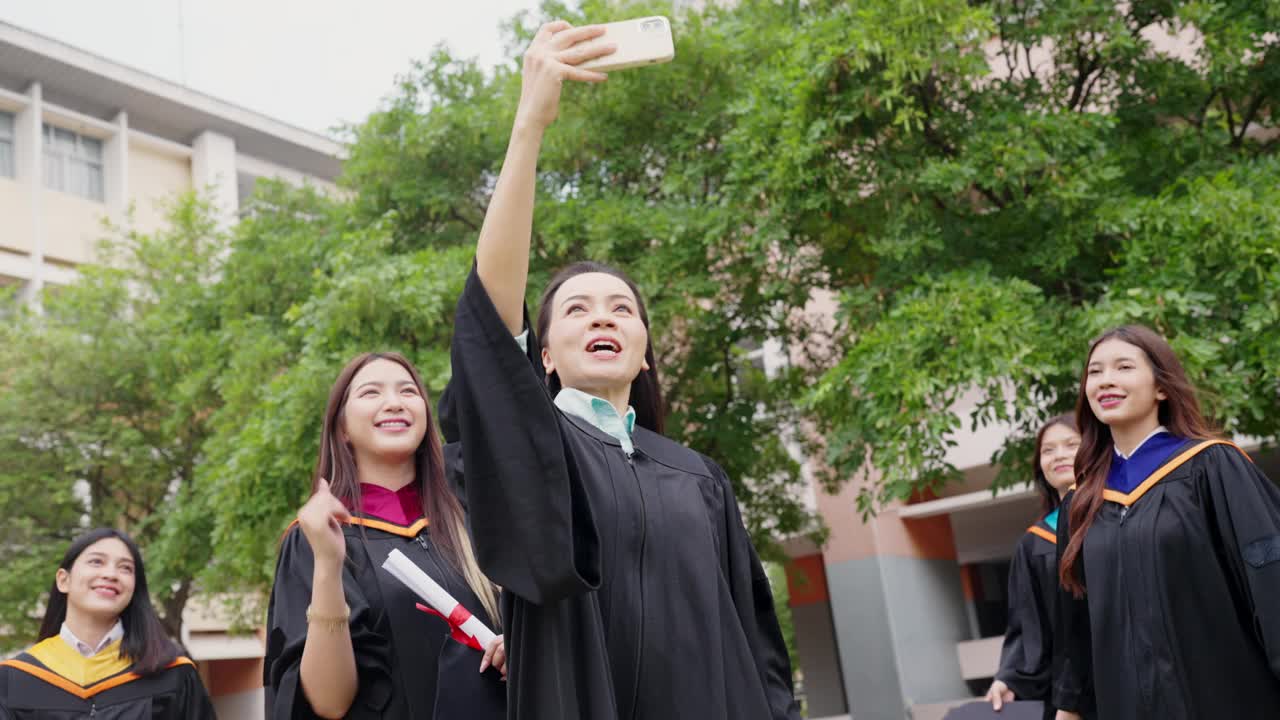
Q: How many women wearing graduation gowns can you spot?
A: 5